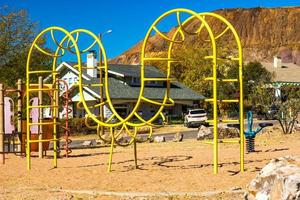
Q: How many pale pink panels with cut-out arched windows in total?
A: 2